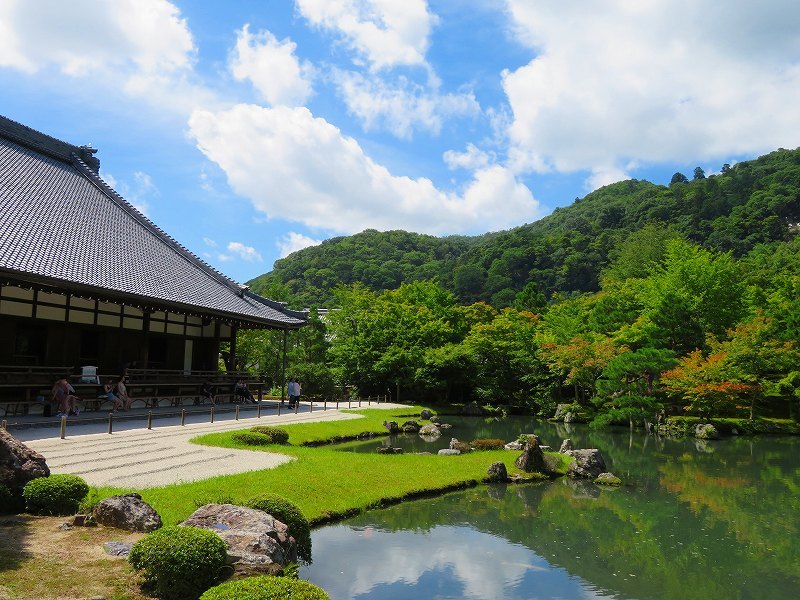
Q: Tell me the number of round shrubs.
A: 6